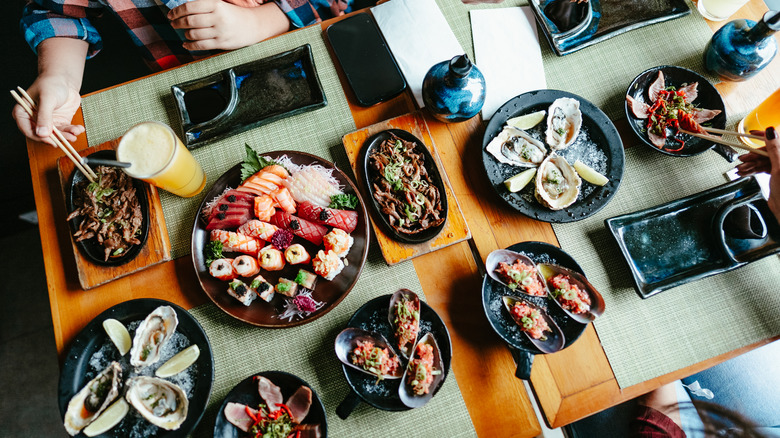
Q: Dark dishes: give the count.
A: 12